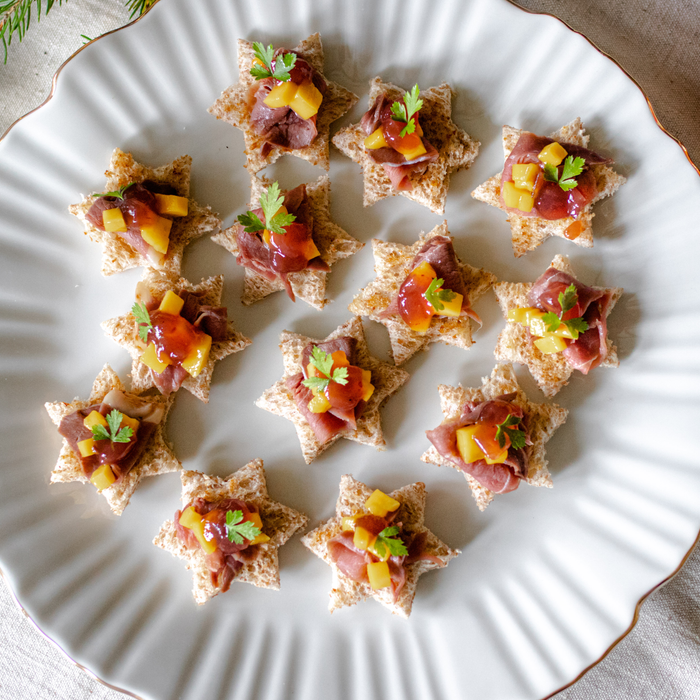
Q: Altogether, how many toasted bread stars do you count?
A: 13